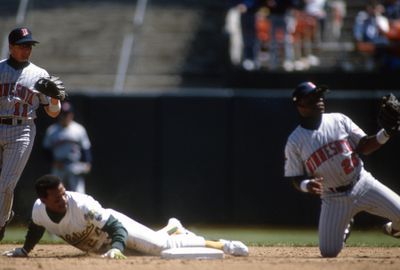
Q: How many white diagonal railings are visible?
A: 2